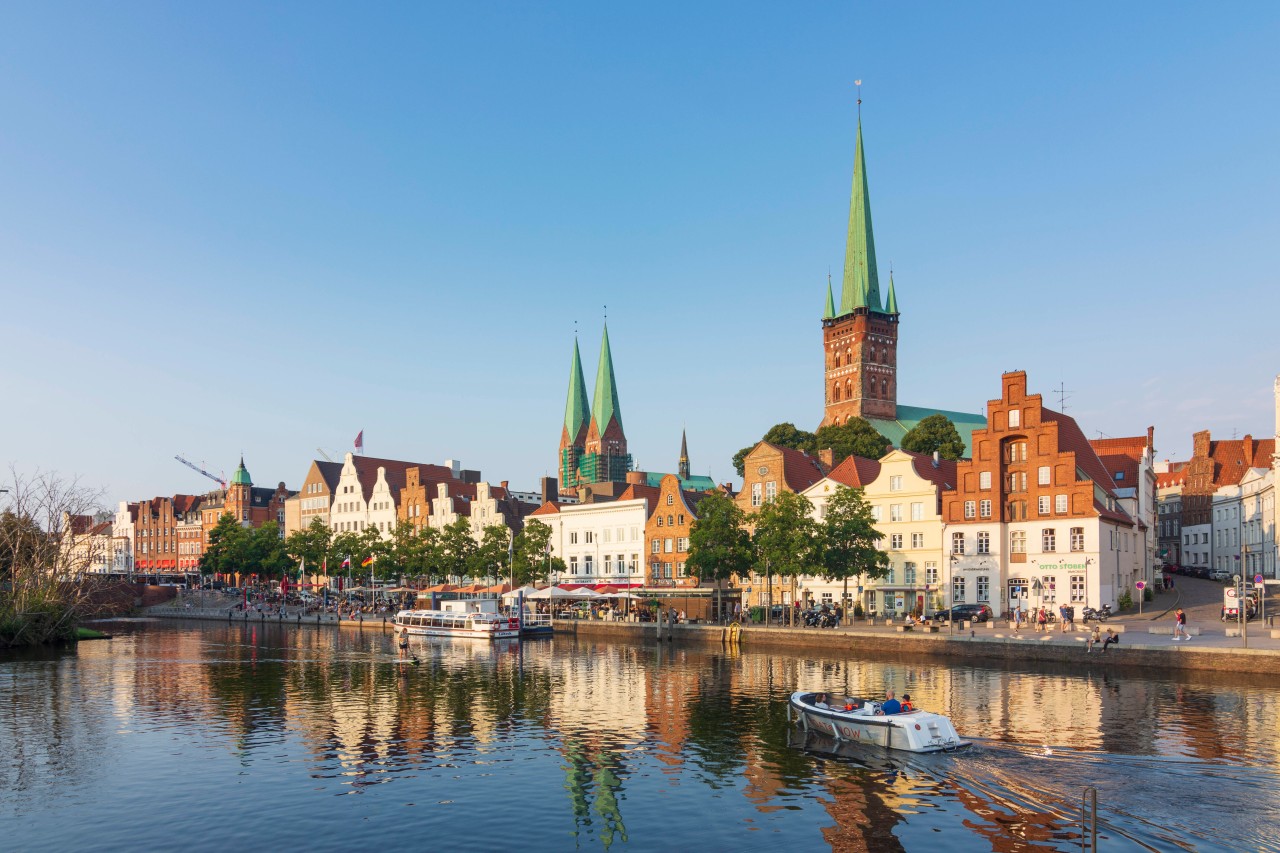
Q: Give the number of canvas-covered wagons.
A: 0